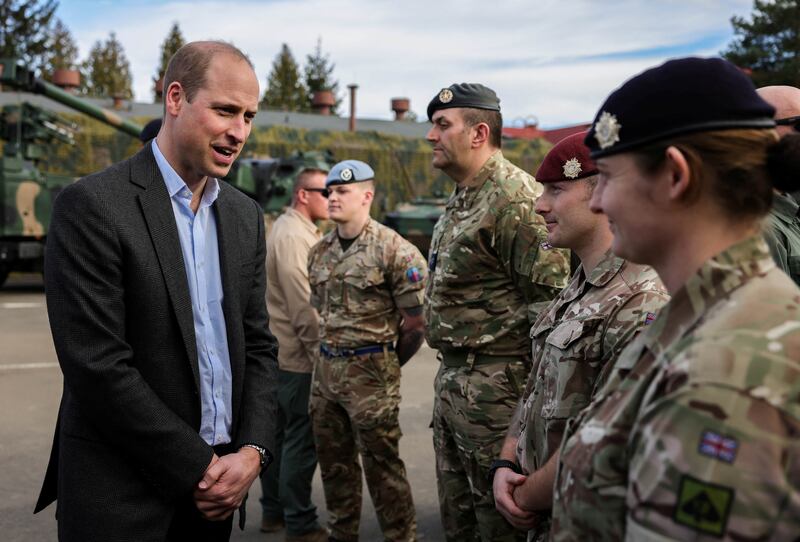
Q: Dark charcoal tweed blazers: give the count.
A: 1